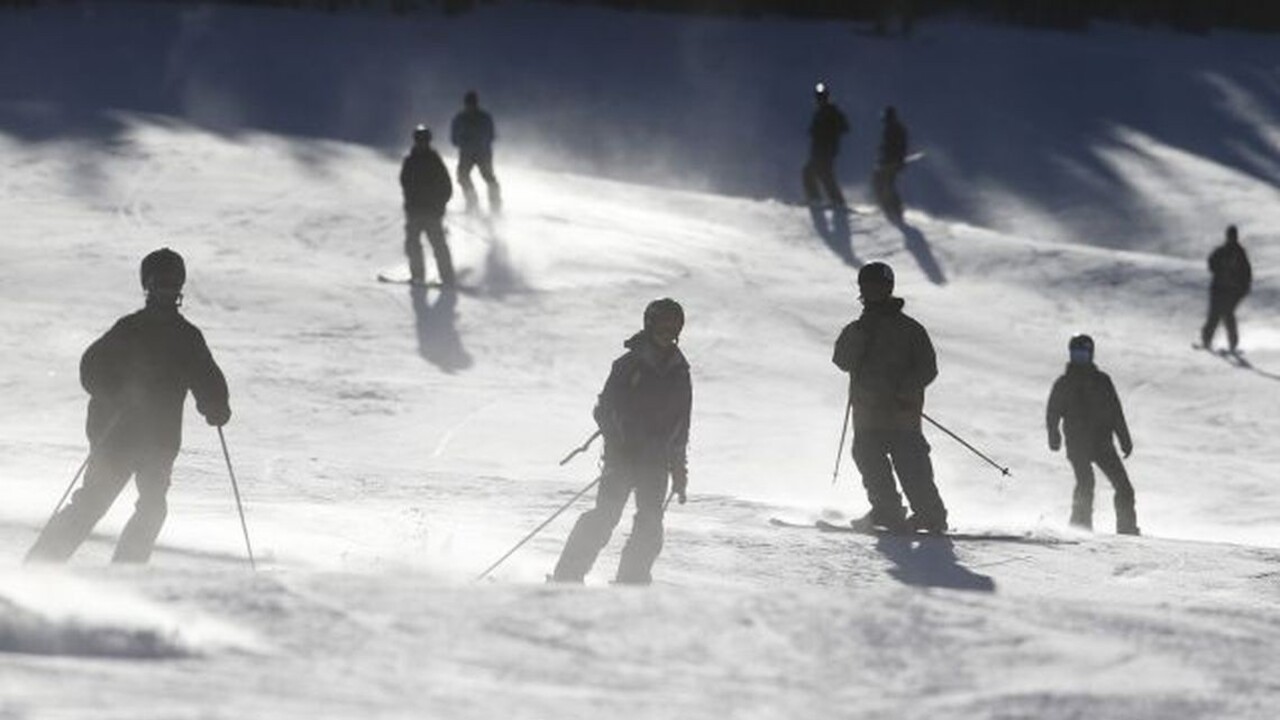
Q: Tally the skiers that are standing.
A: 9